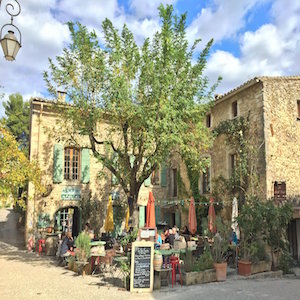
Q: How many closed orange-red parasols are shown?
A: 3